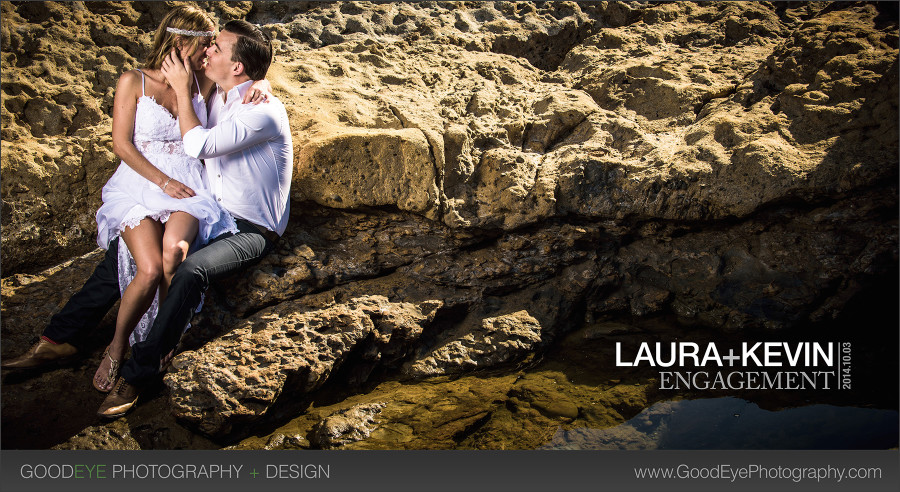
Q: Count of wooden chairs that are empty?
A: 0